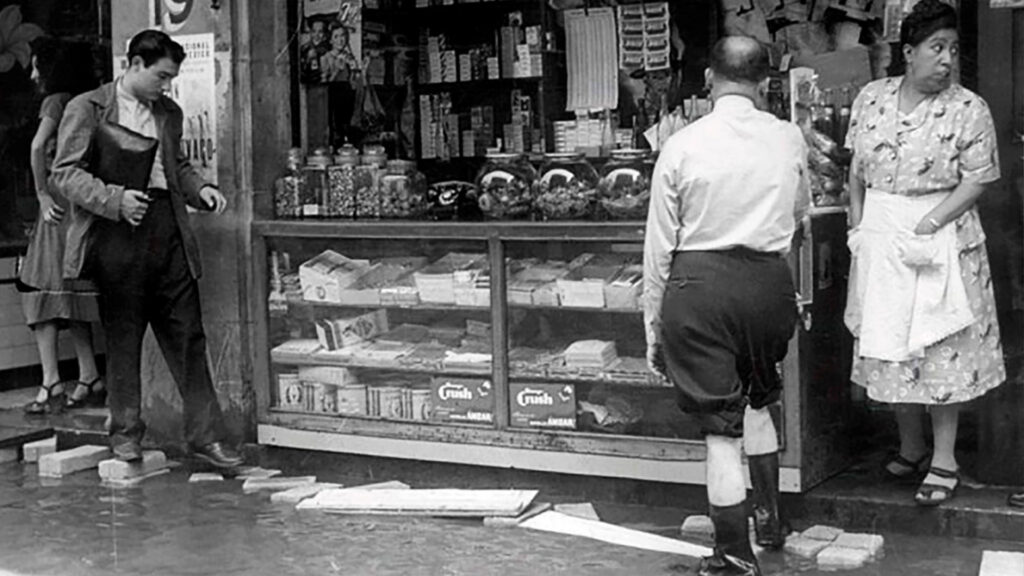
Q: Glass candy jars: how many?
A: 8